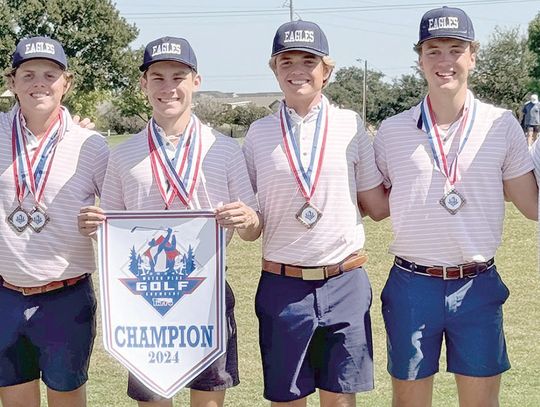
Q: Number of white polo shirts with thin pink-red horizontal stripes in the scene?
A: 4